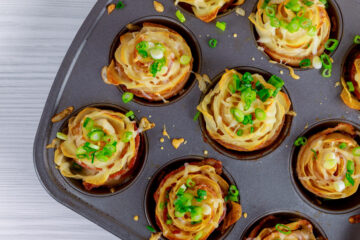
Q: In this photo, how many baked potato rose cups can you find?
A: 9